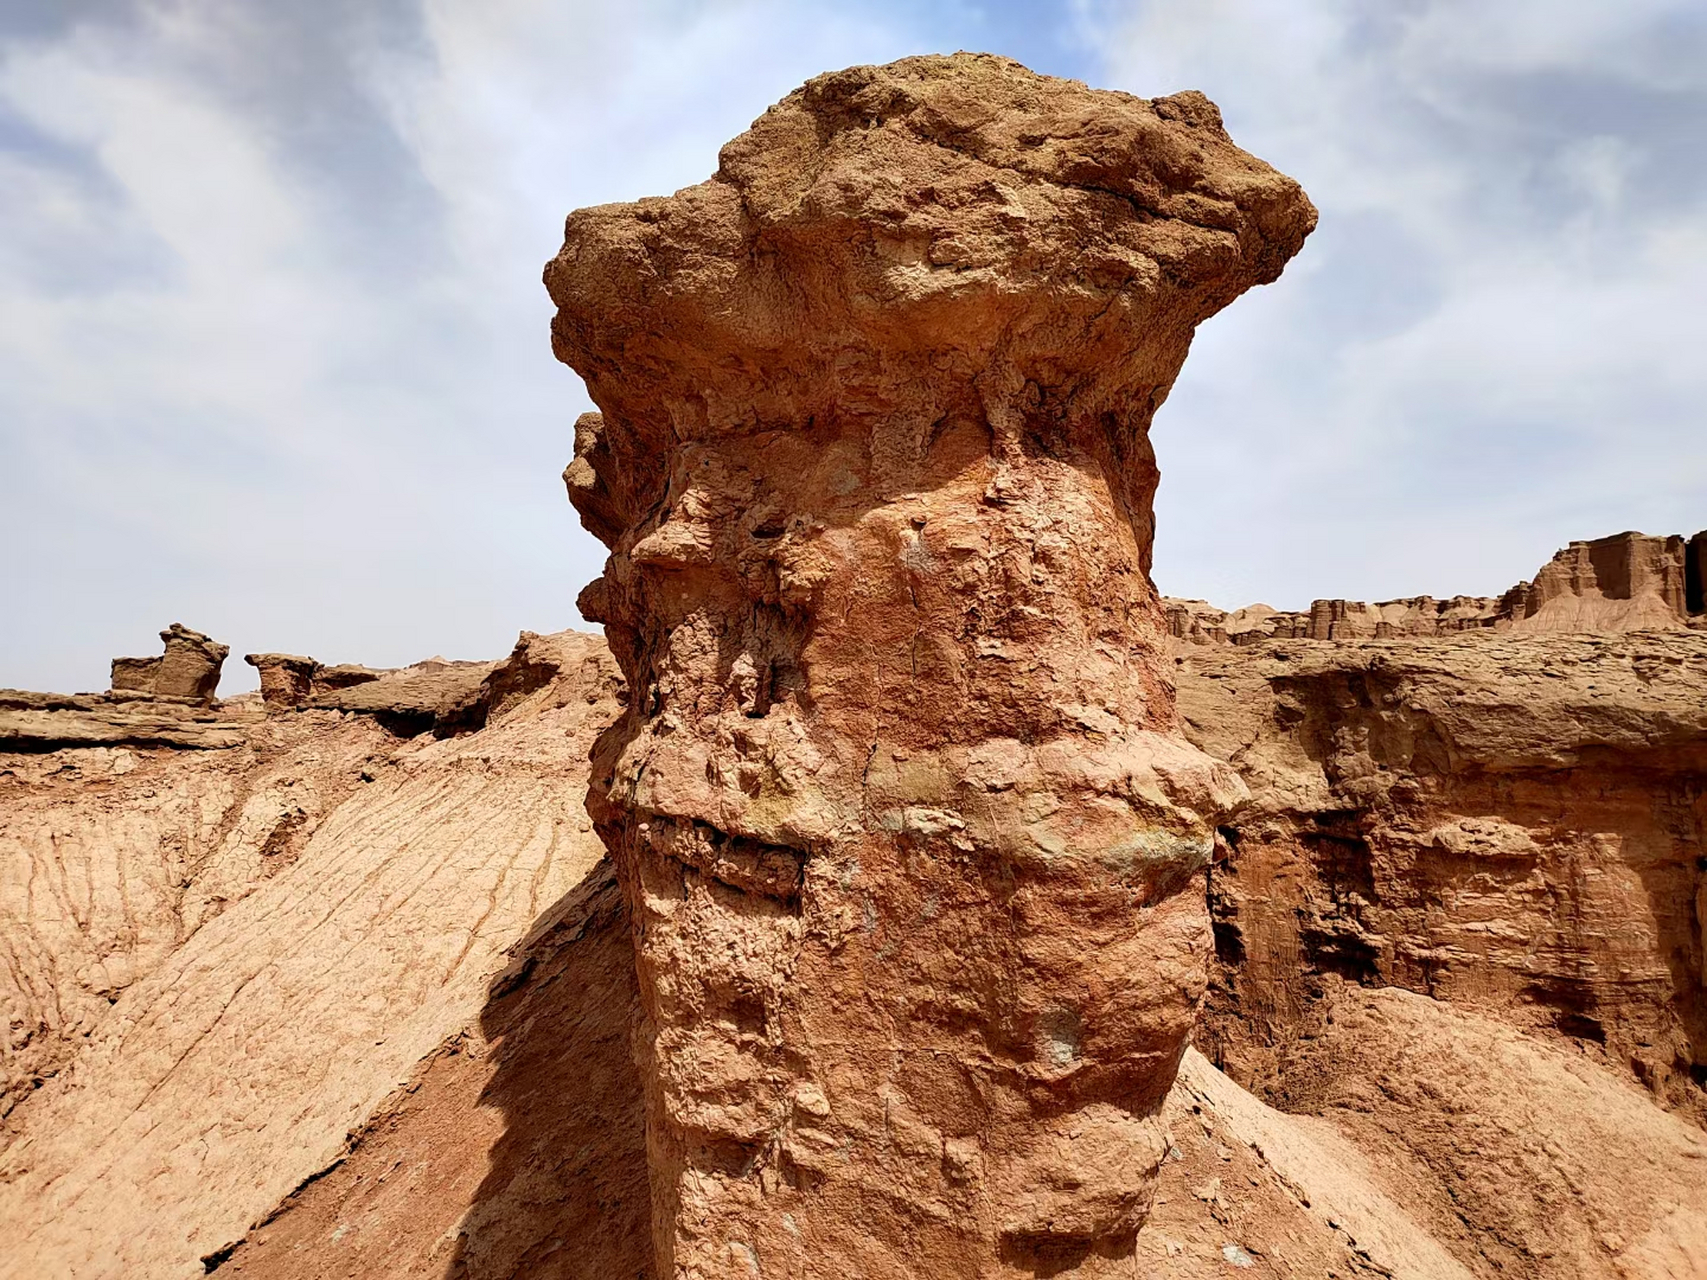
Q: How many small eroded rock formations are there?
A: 2